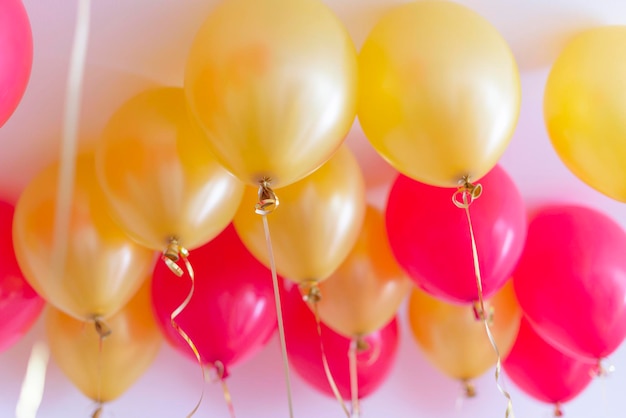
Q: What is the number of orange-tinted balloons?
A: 9